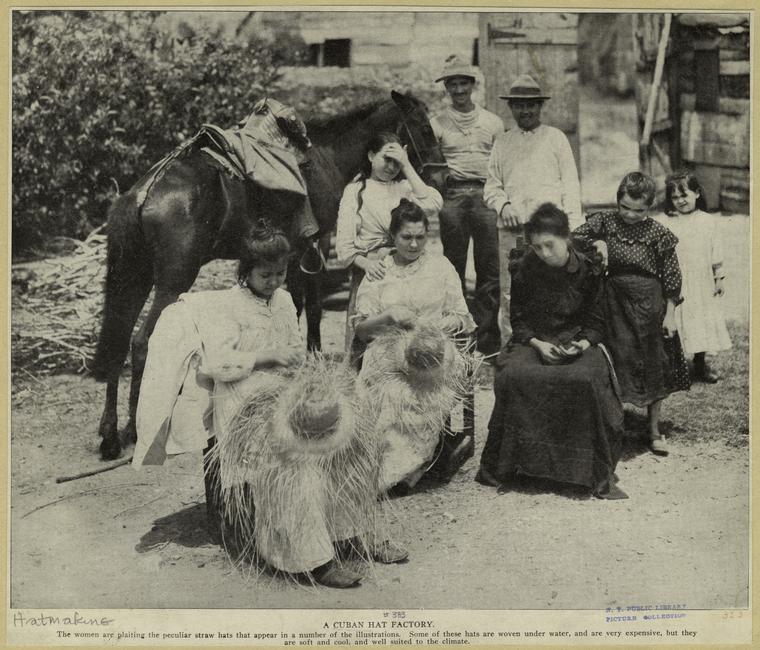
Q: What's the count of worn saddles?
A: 1